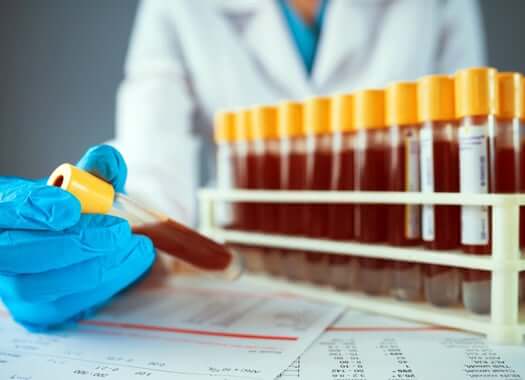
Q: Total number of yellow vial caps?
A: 12